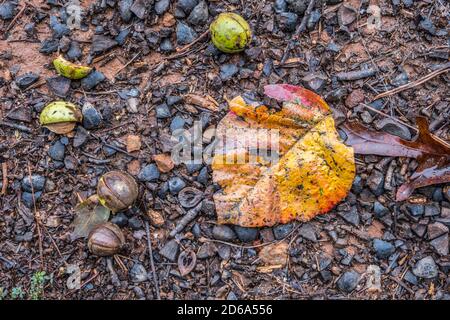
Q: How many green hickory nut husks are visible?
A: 3